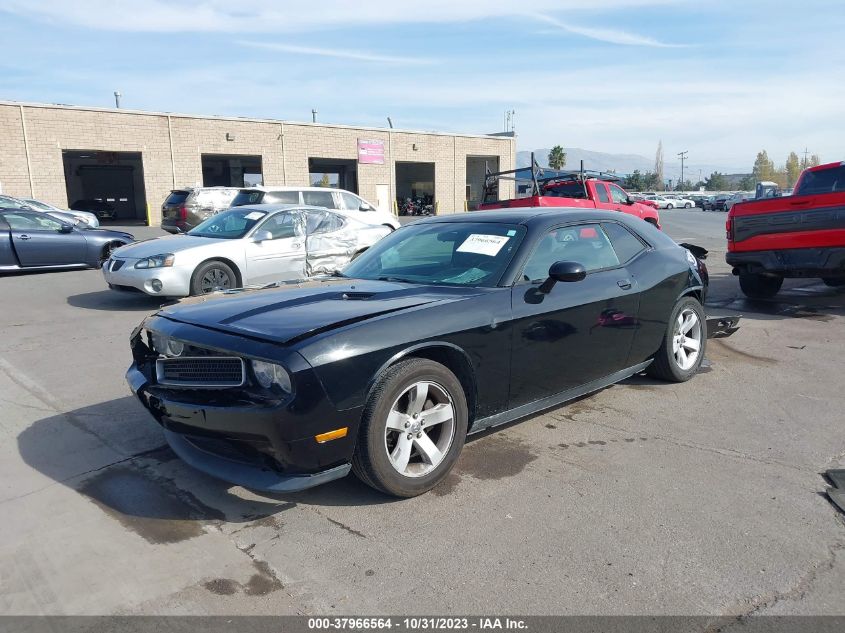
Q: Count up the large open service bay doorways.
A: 5